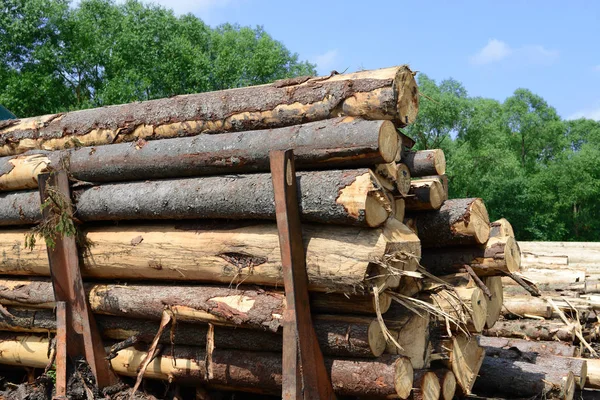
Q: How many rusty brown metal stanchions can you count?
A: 2